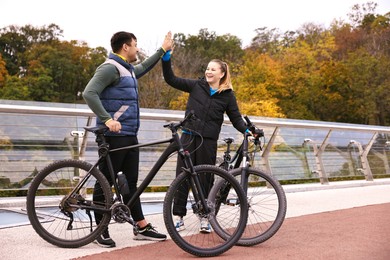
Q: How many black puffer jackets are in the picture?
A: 1